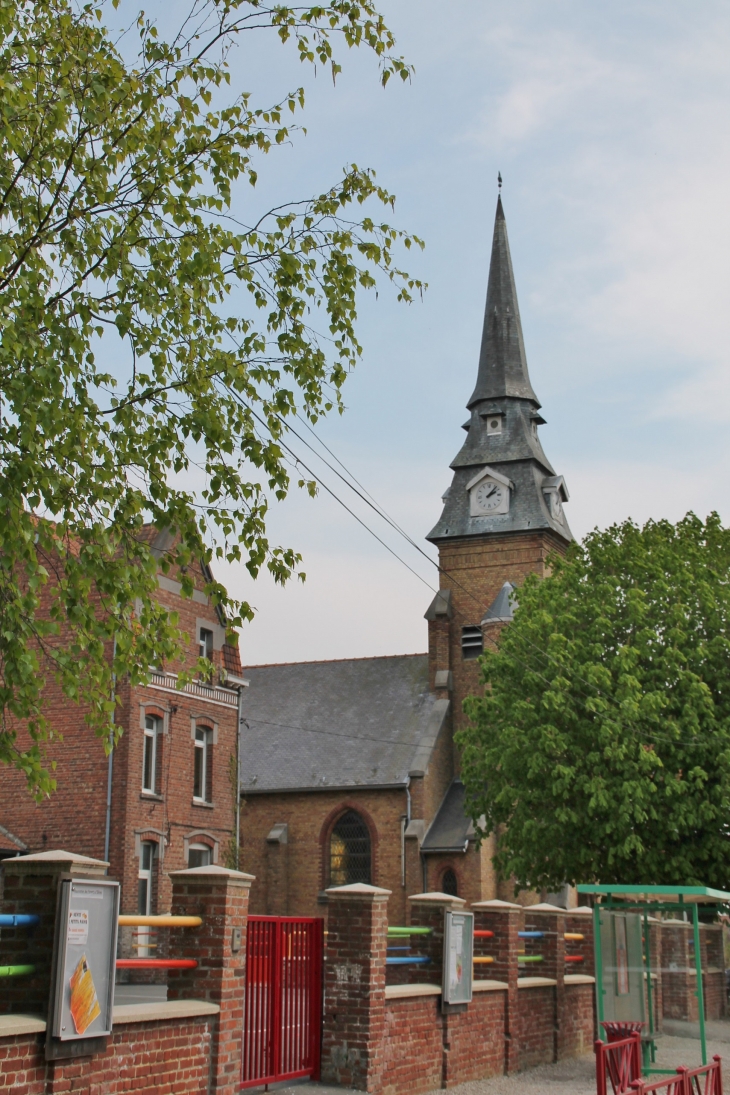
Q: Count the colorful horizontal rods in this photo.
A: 12